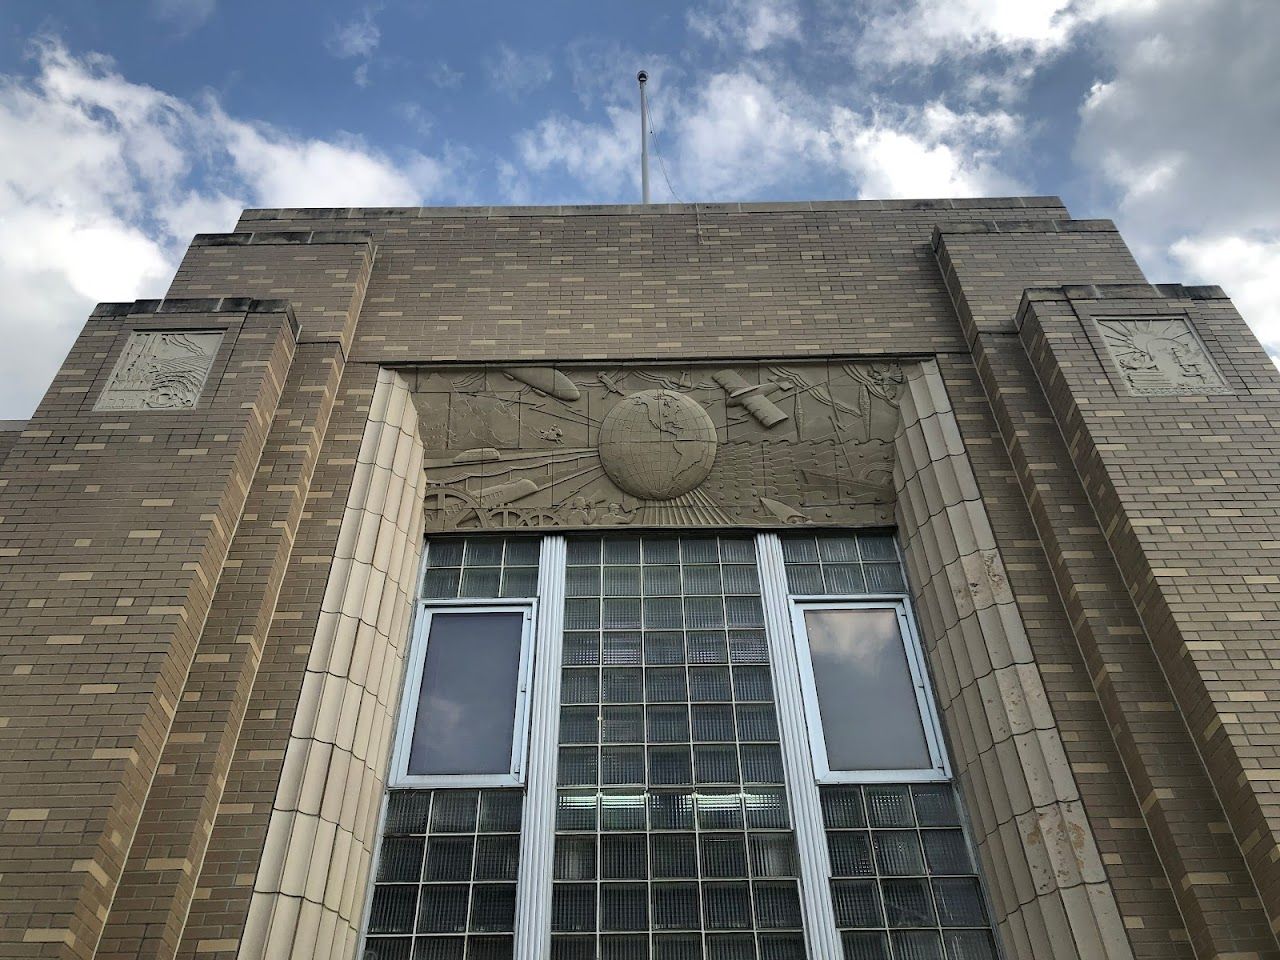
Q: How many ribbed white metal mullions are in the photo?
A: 2